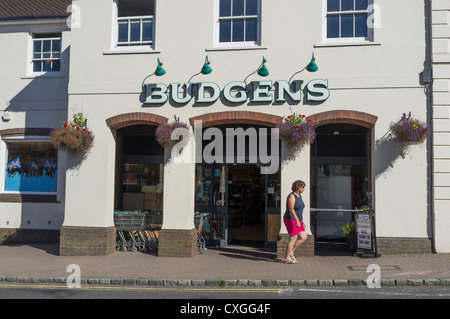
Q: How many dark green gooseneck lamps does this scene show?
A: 4